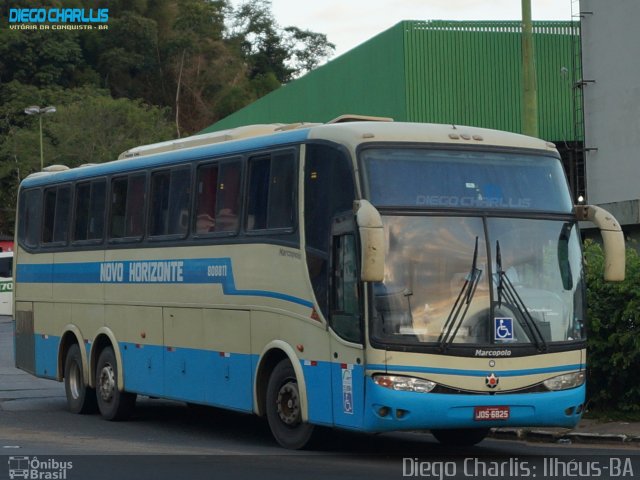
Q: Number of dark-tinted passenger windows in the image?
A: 7